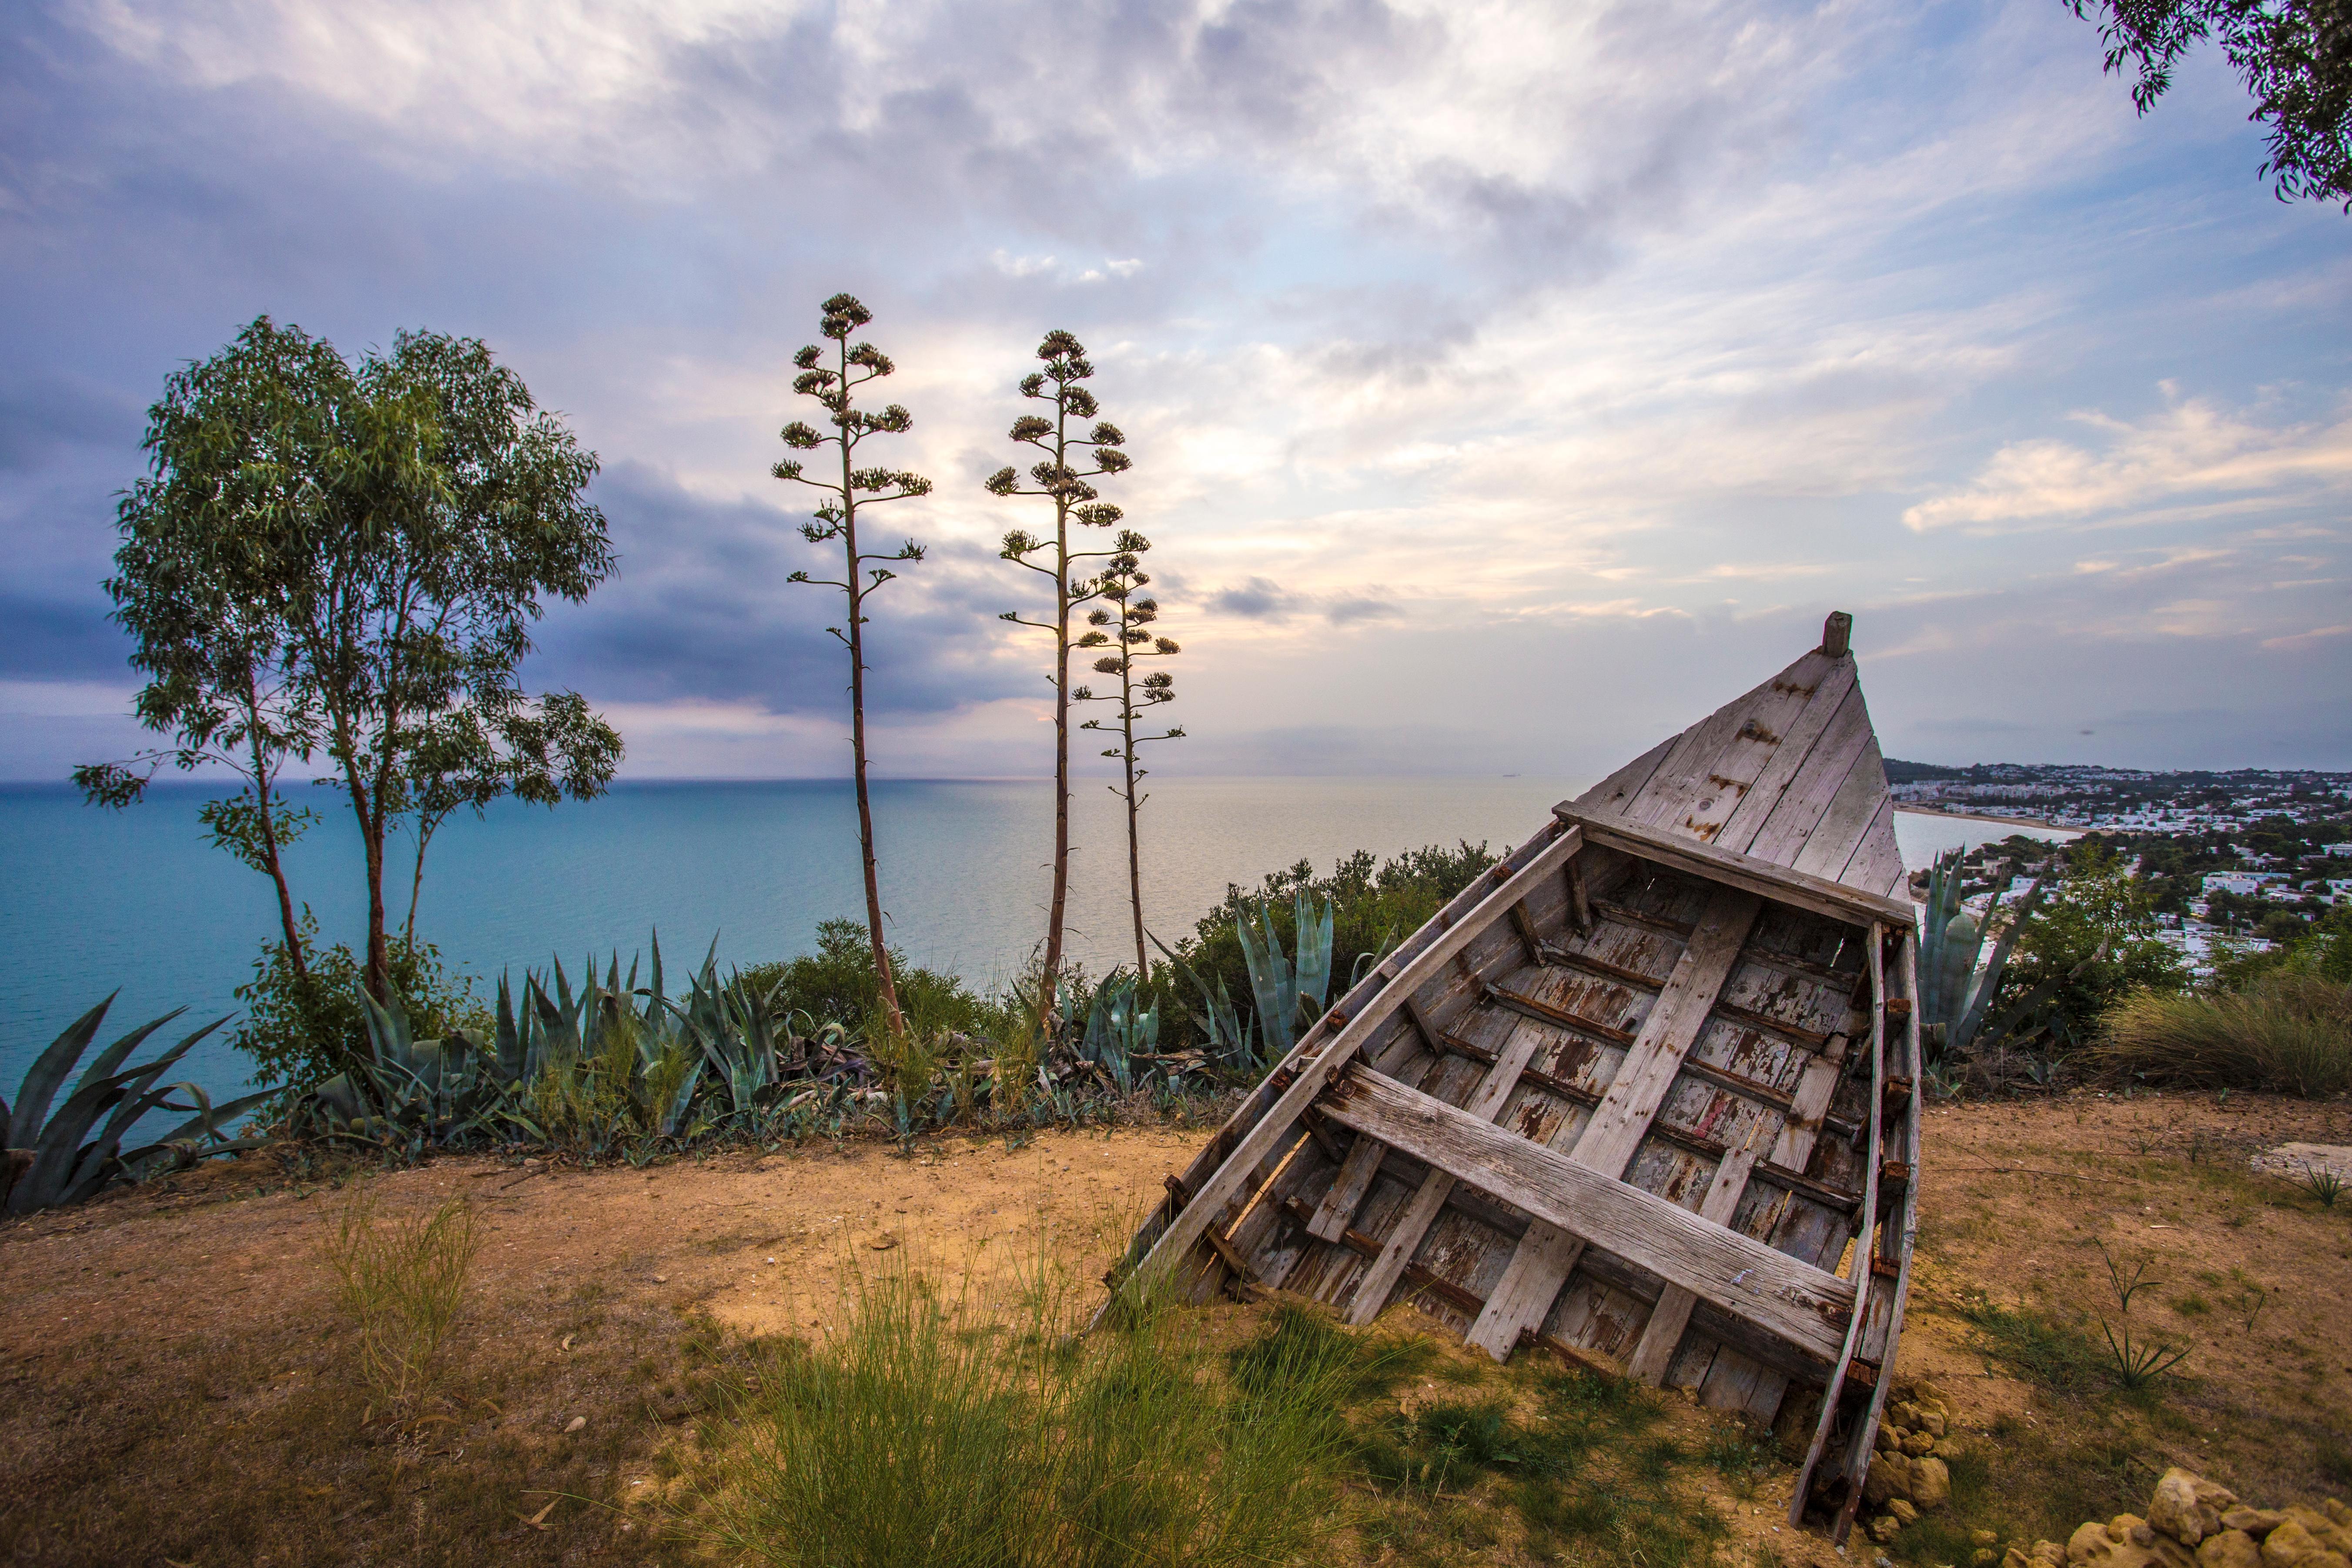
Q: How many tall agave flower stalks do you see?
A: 3